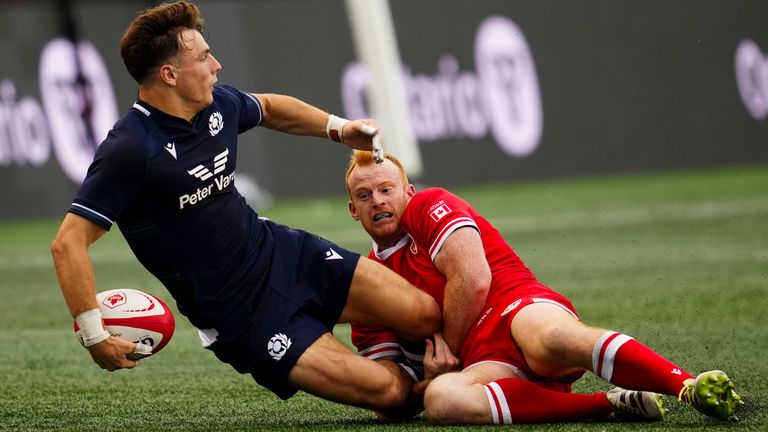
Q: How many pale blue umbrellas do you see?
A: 0